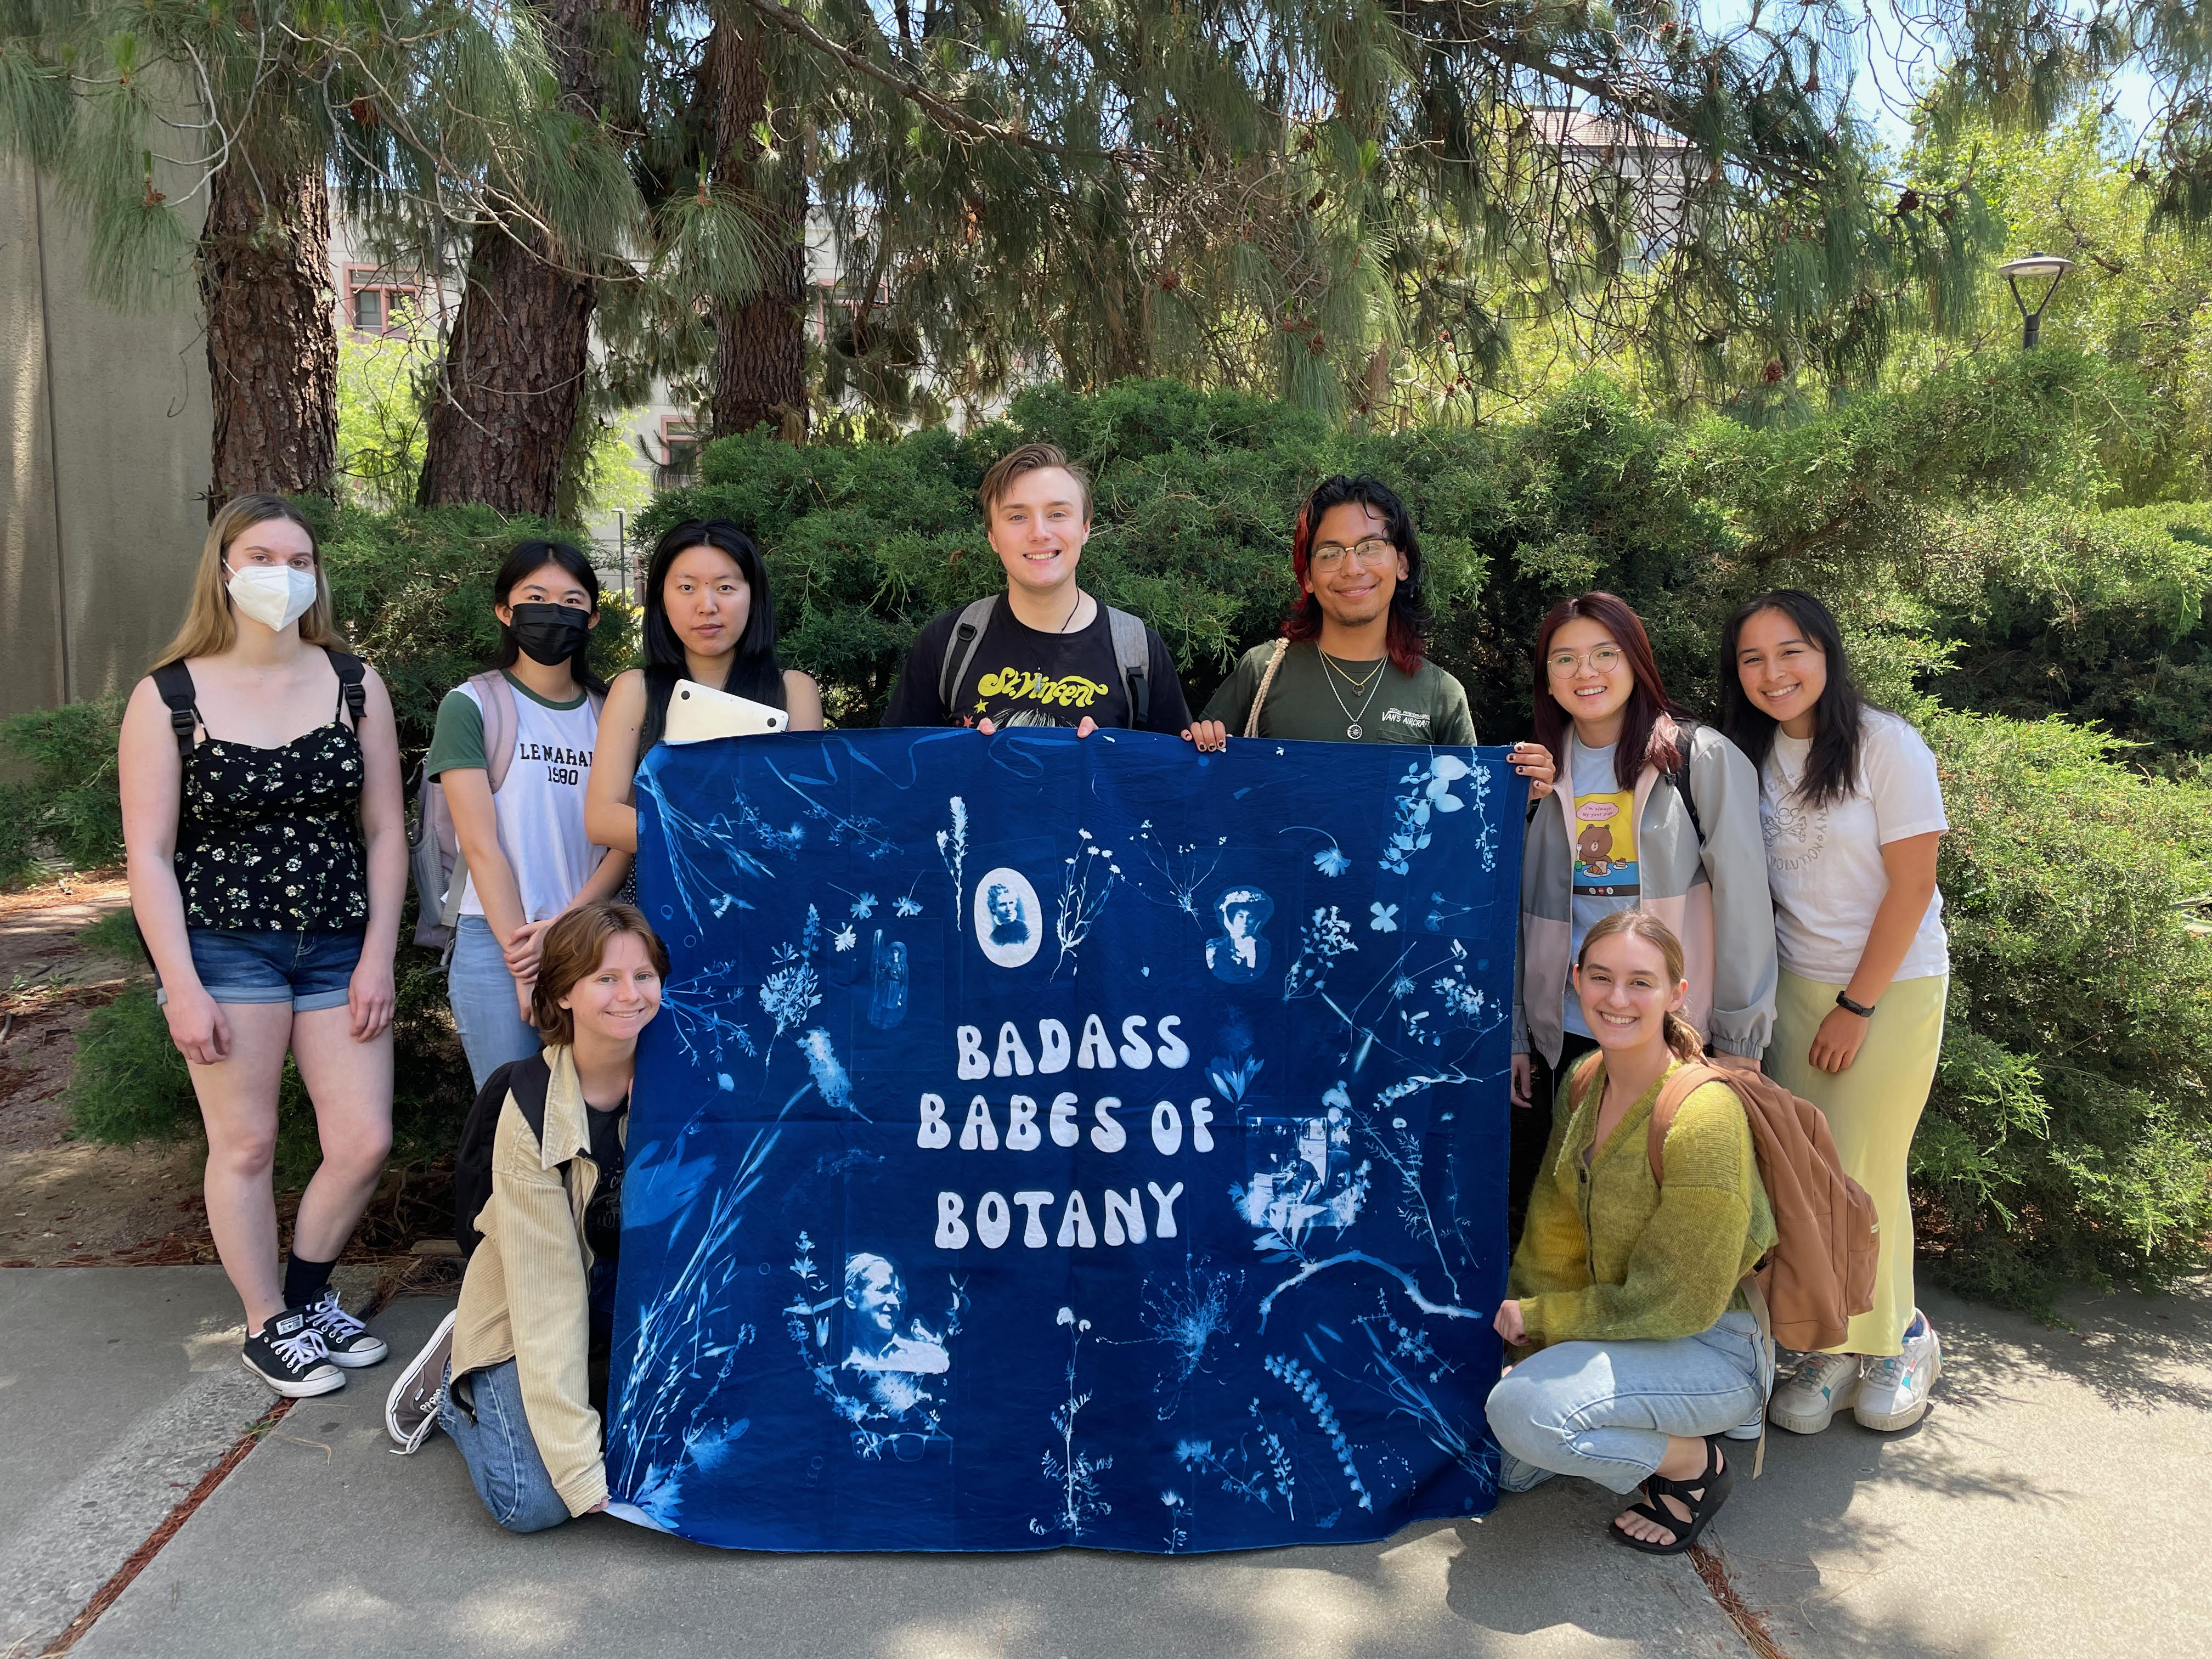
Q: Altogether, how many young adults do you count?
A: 9